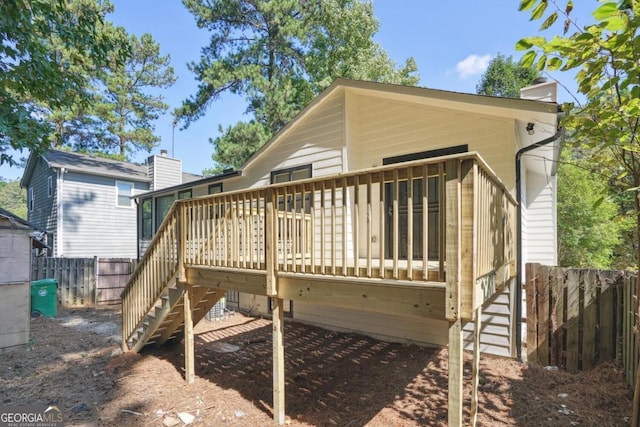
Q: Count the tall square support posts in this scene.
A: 4